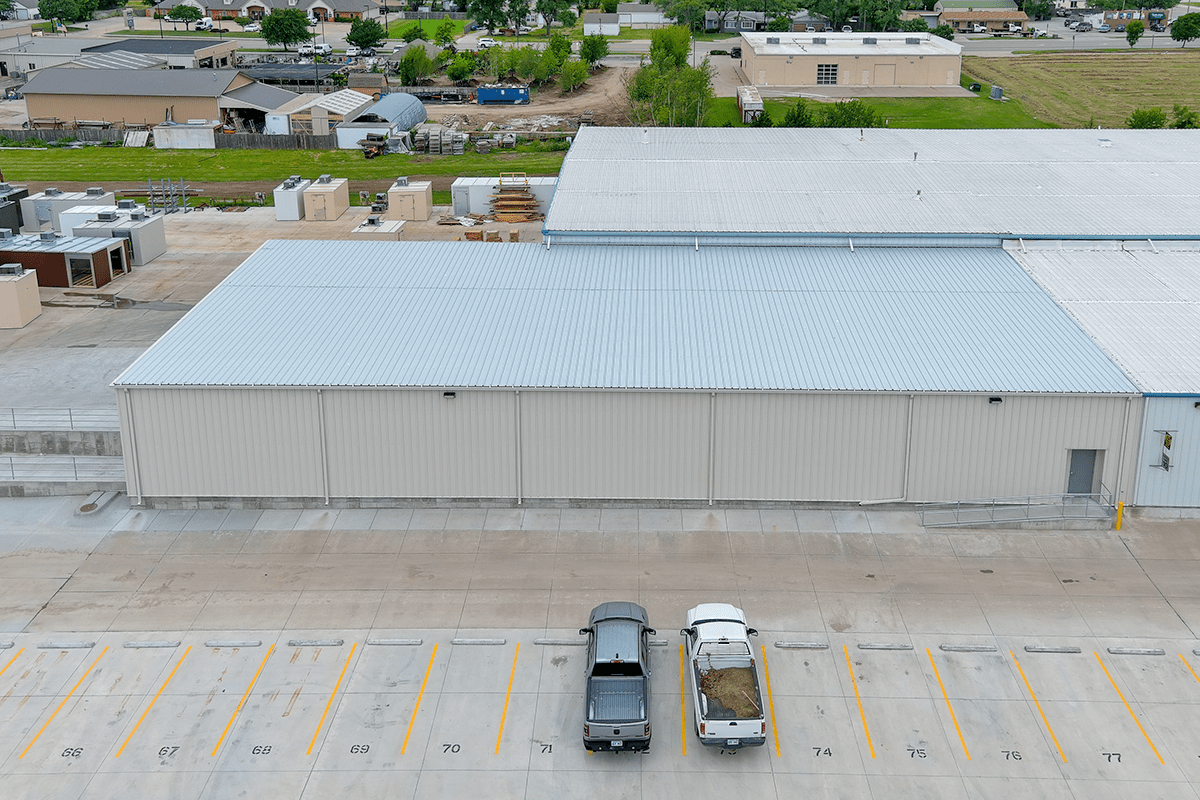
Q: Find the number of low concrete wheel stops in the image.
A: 15